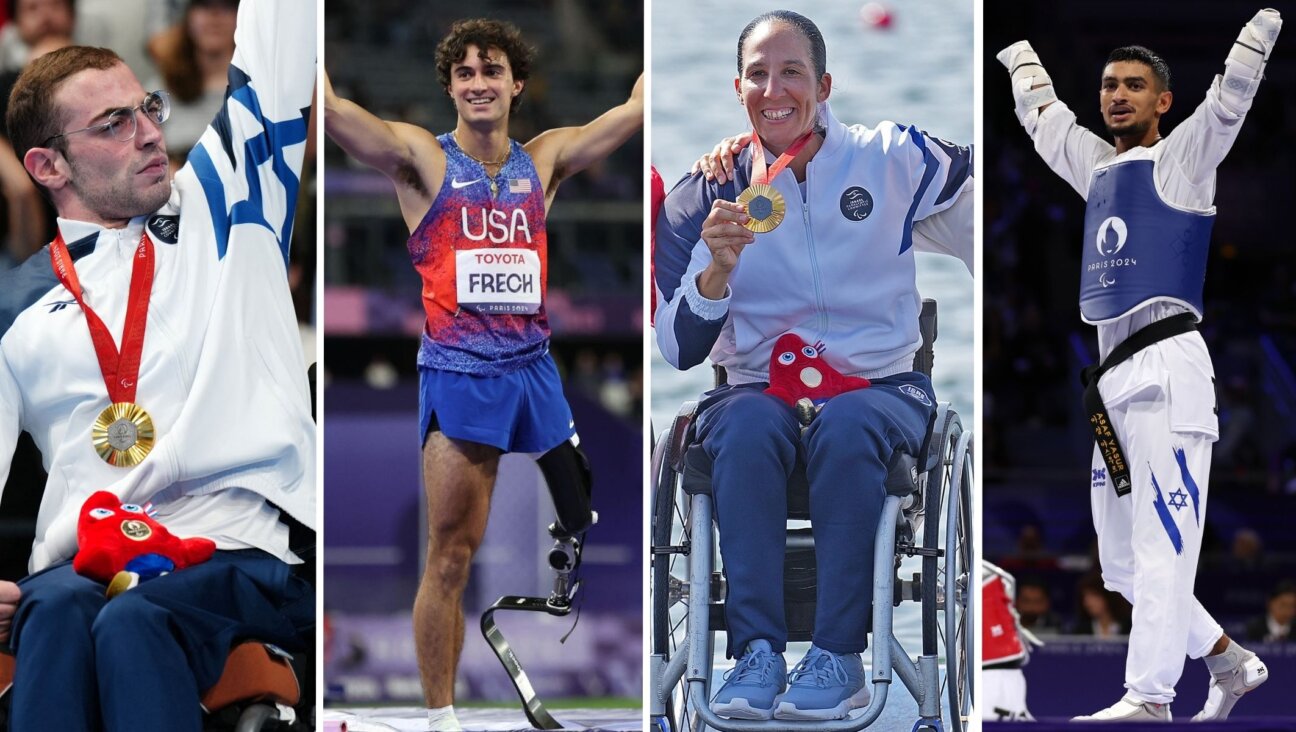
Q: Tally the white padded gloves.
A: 2